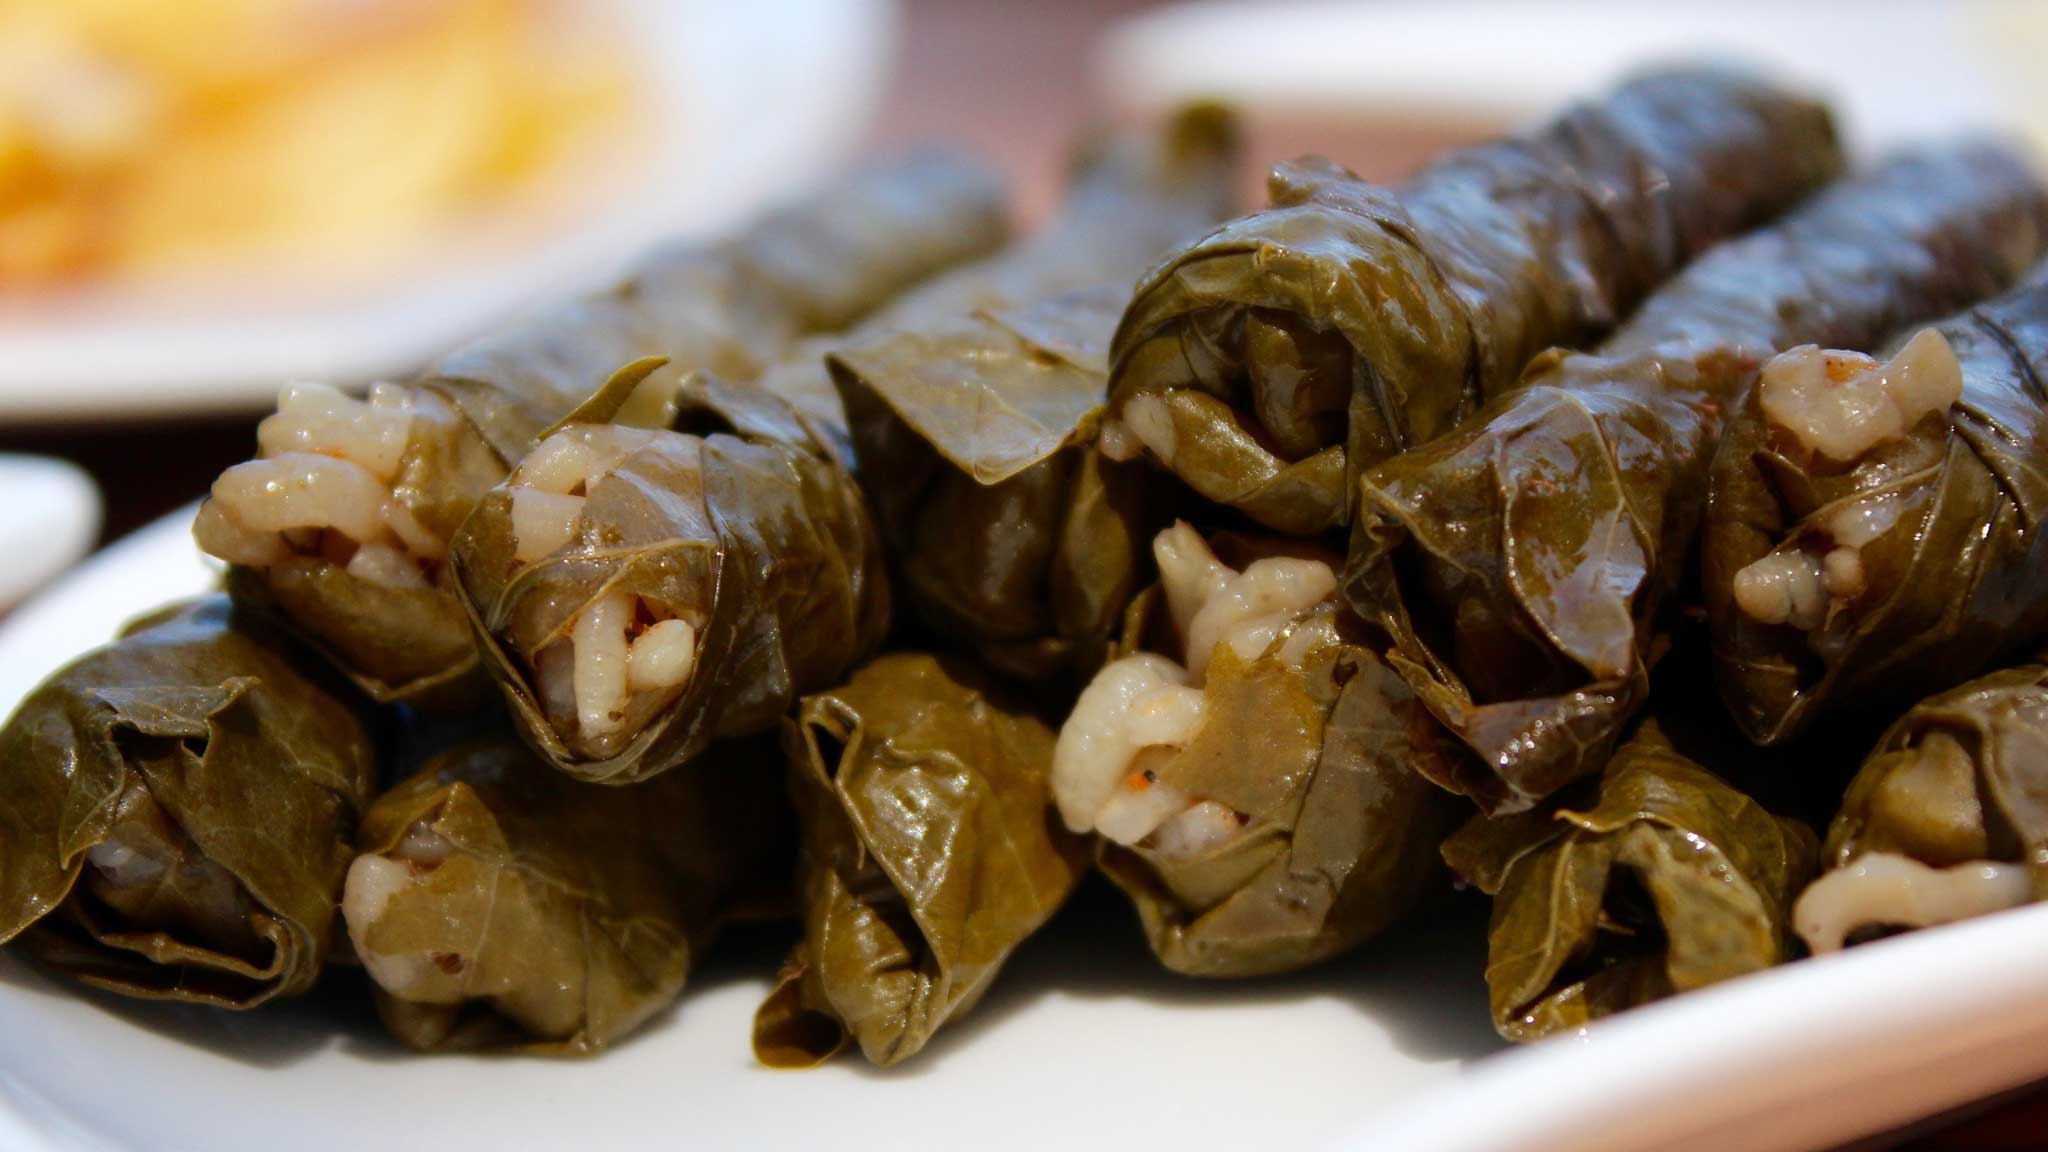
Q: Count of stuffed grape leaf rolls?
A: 12